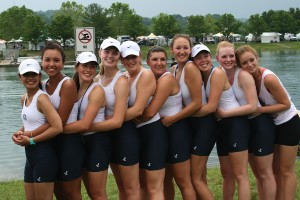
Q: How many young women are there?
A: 10